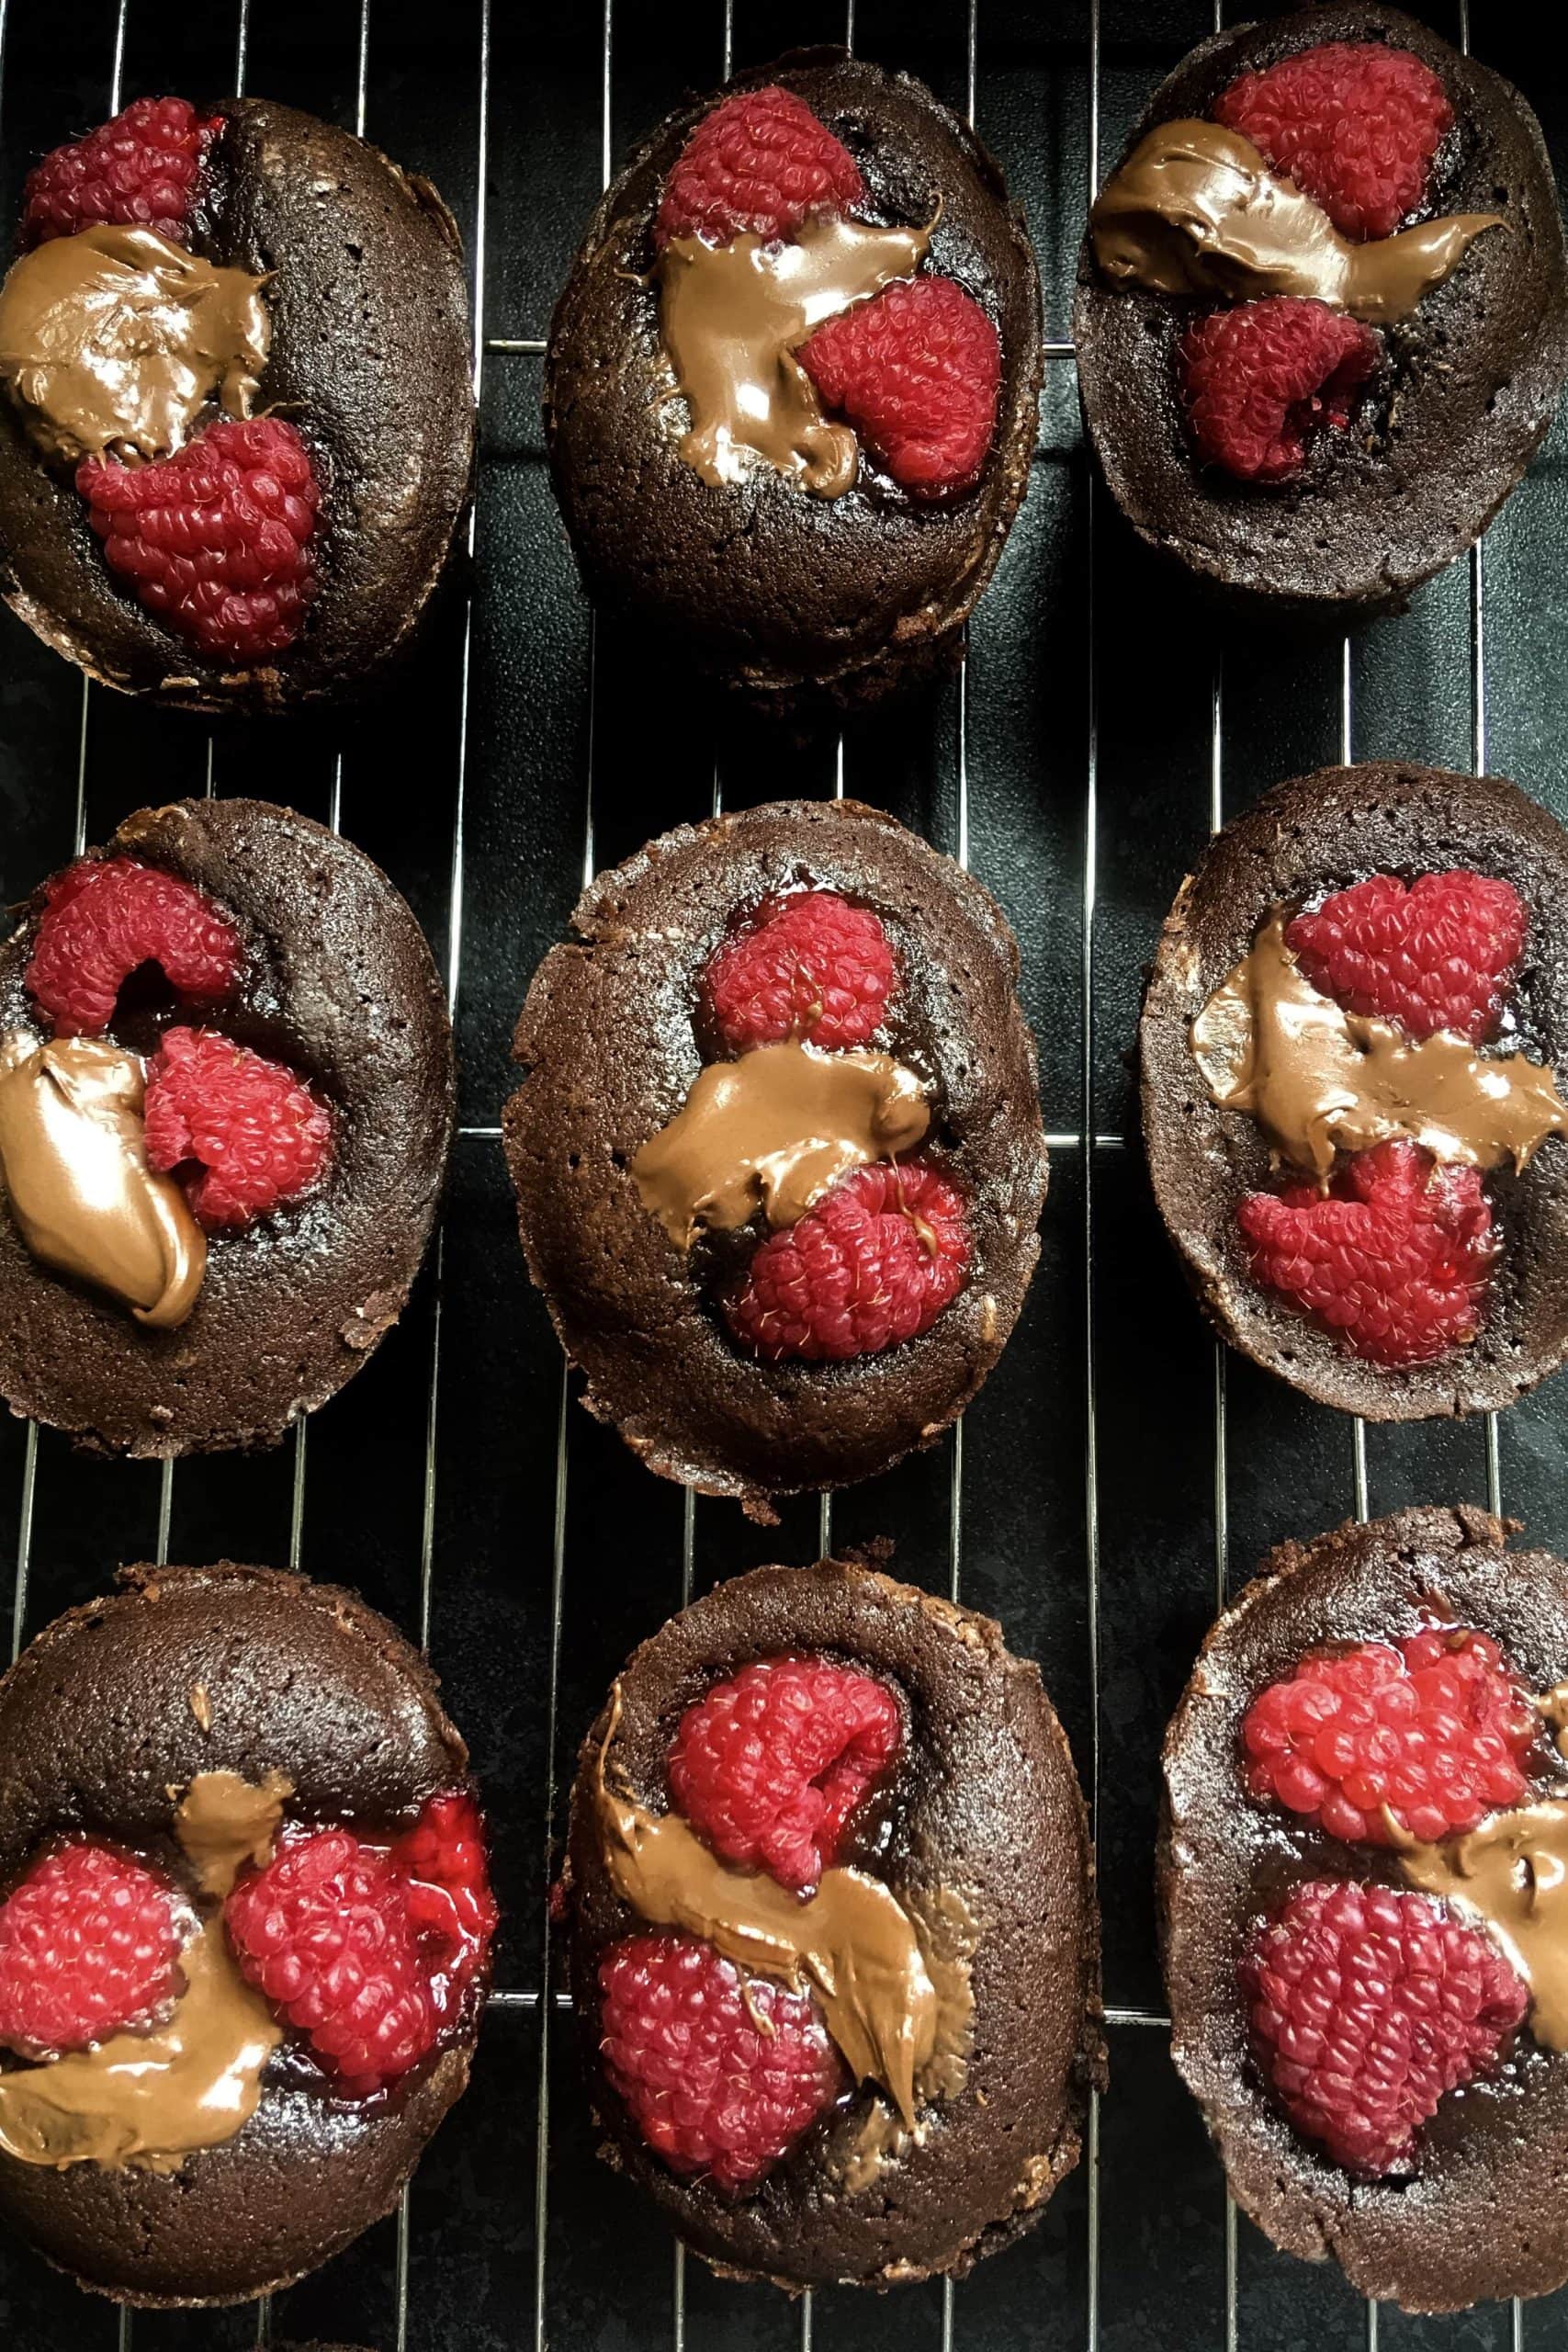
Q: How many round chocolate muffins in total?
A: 9